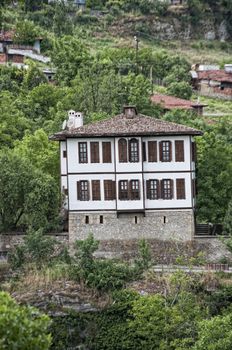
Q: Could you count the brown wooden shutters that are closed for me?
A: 8